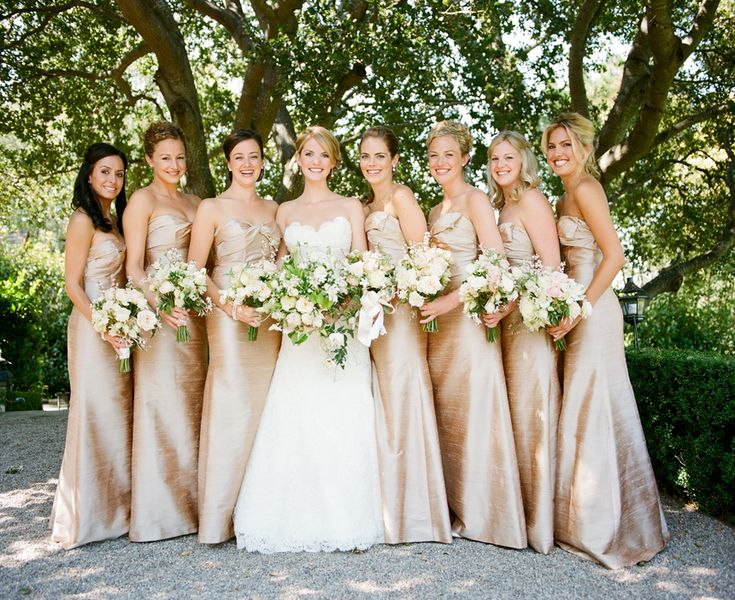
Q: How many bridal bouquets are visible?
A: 8